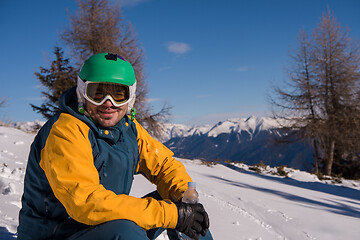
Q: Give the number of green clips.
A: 2